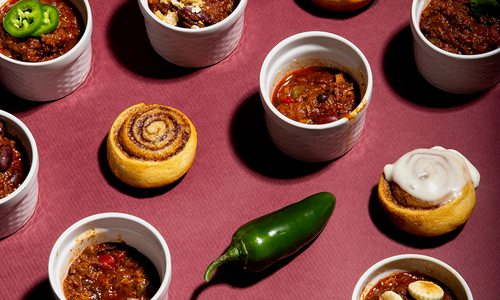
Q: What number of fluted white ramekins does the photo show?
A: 7